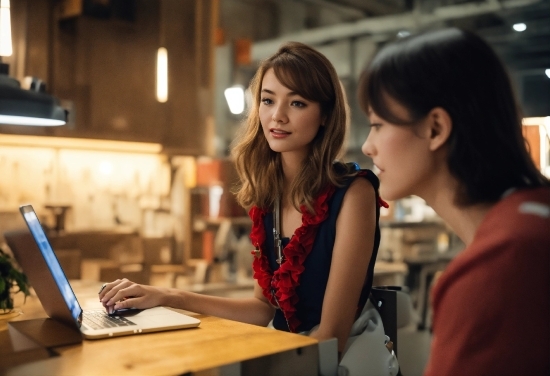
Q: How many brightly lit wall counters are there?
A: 1